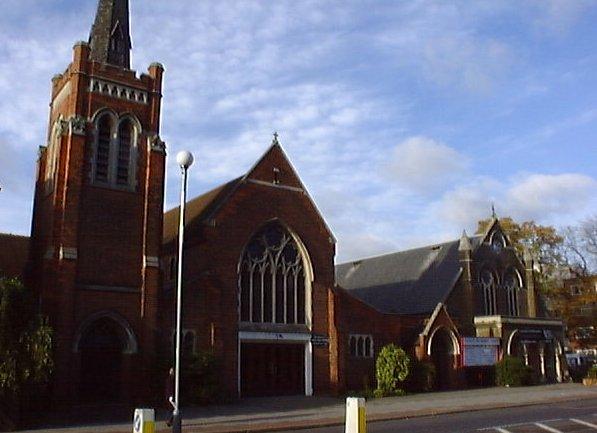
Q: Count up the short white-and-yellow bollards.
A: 2